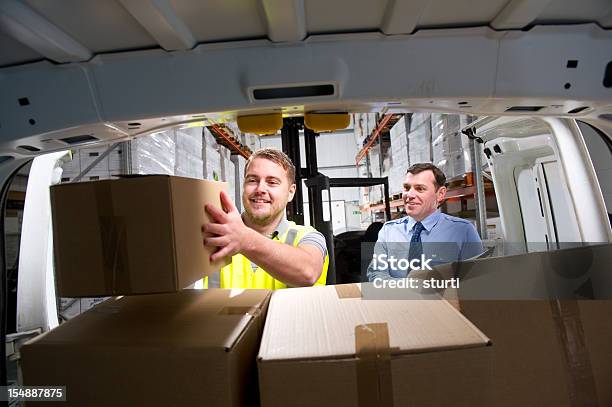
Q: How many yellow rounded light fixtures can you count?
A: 2